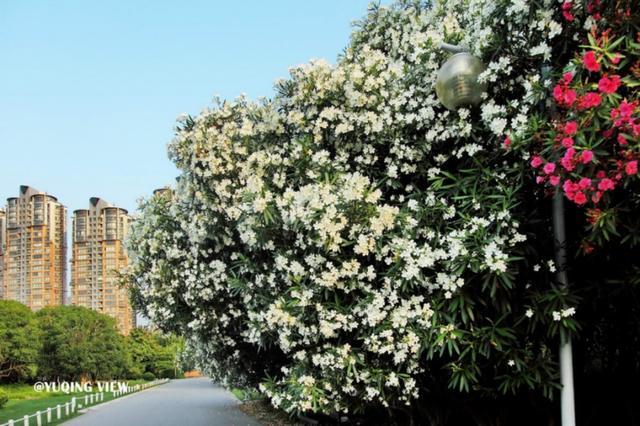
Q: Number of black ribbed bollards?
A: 0